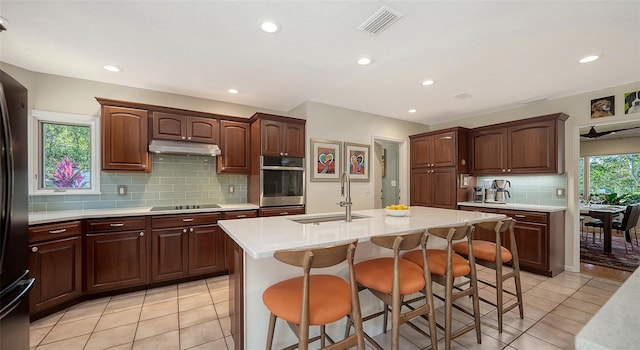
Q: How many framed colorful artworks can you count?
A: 2